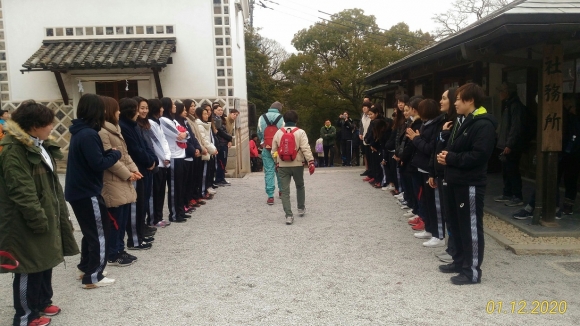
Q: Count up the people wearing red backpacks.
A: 2